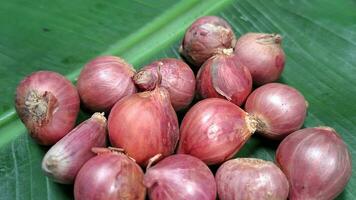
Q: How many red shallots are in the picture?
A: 14